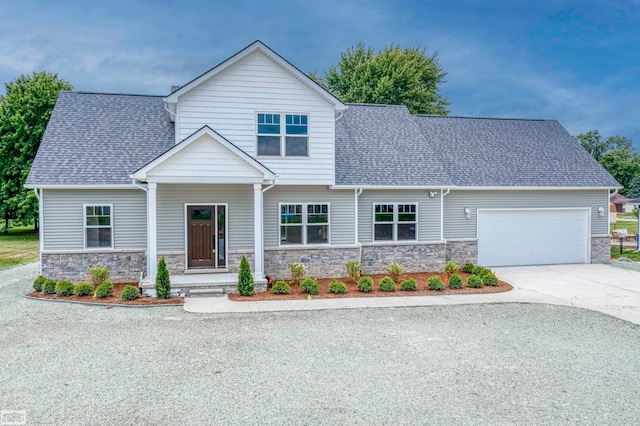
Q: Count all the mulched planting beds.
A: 2